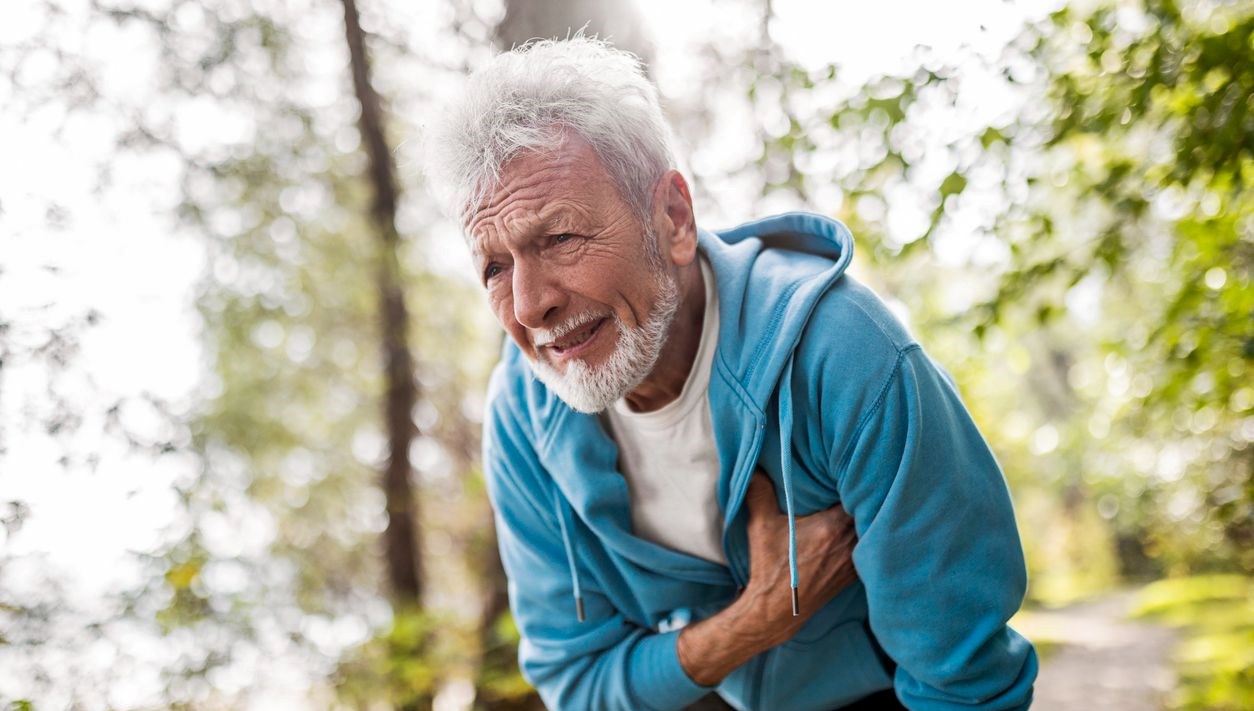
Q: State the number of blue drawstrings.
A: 2